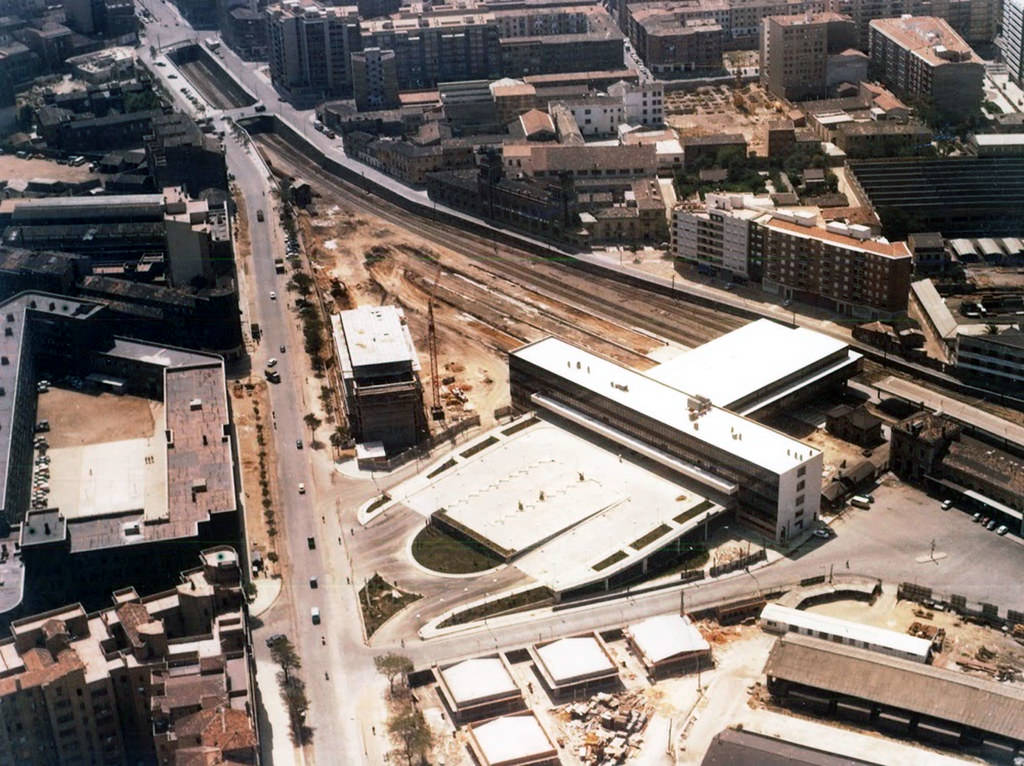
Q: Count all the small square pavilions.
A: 4